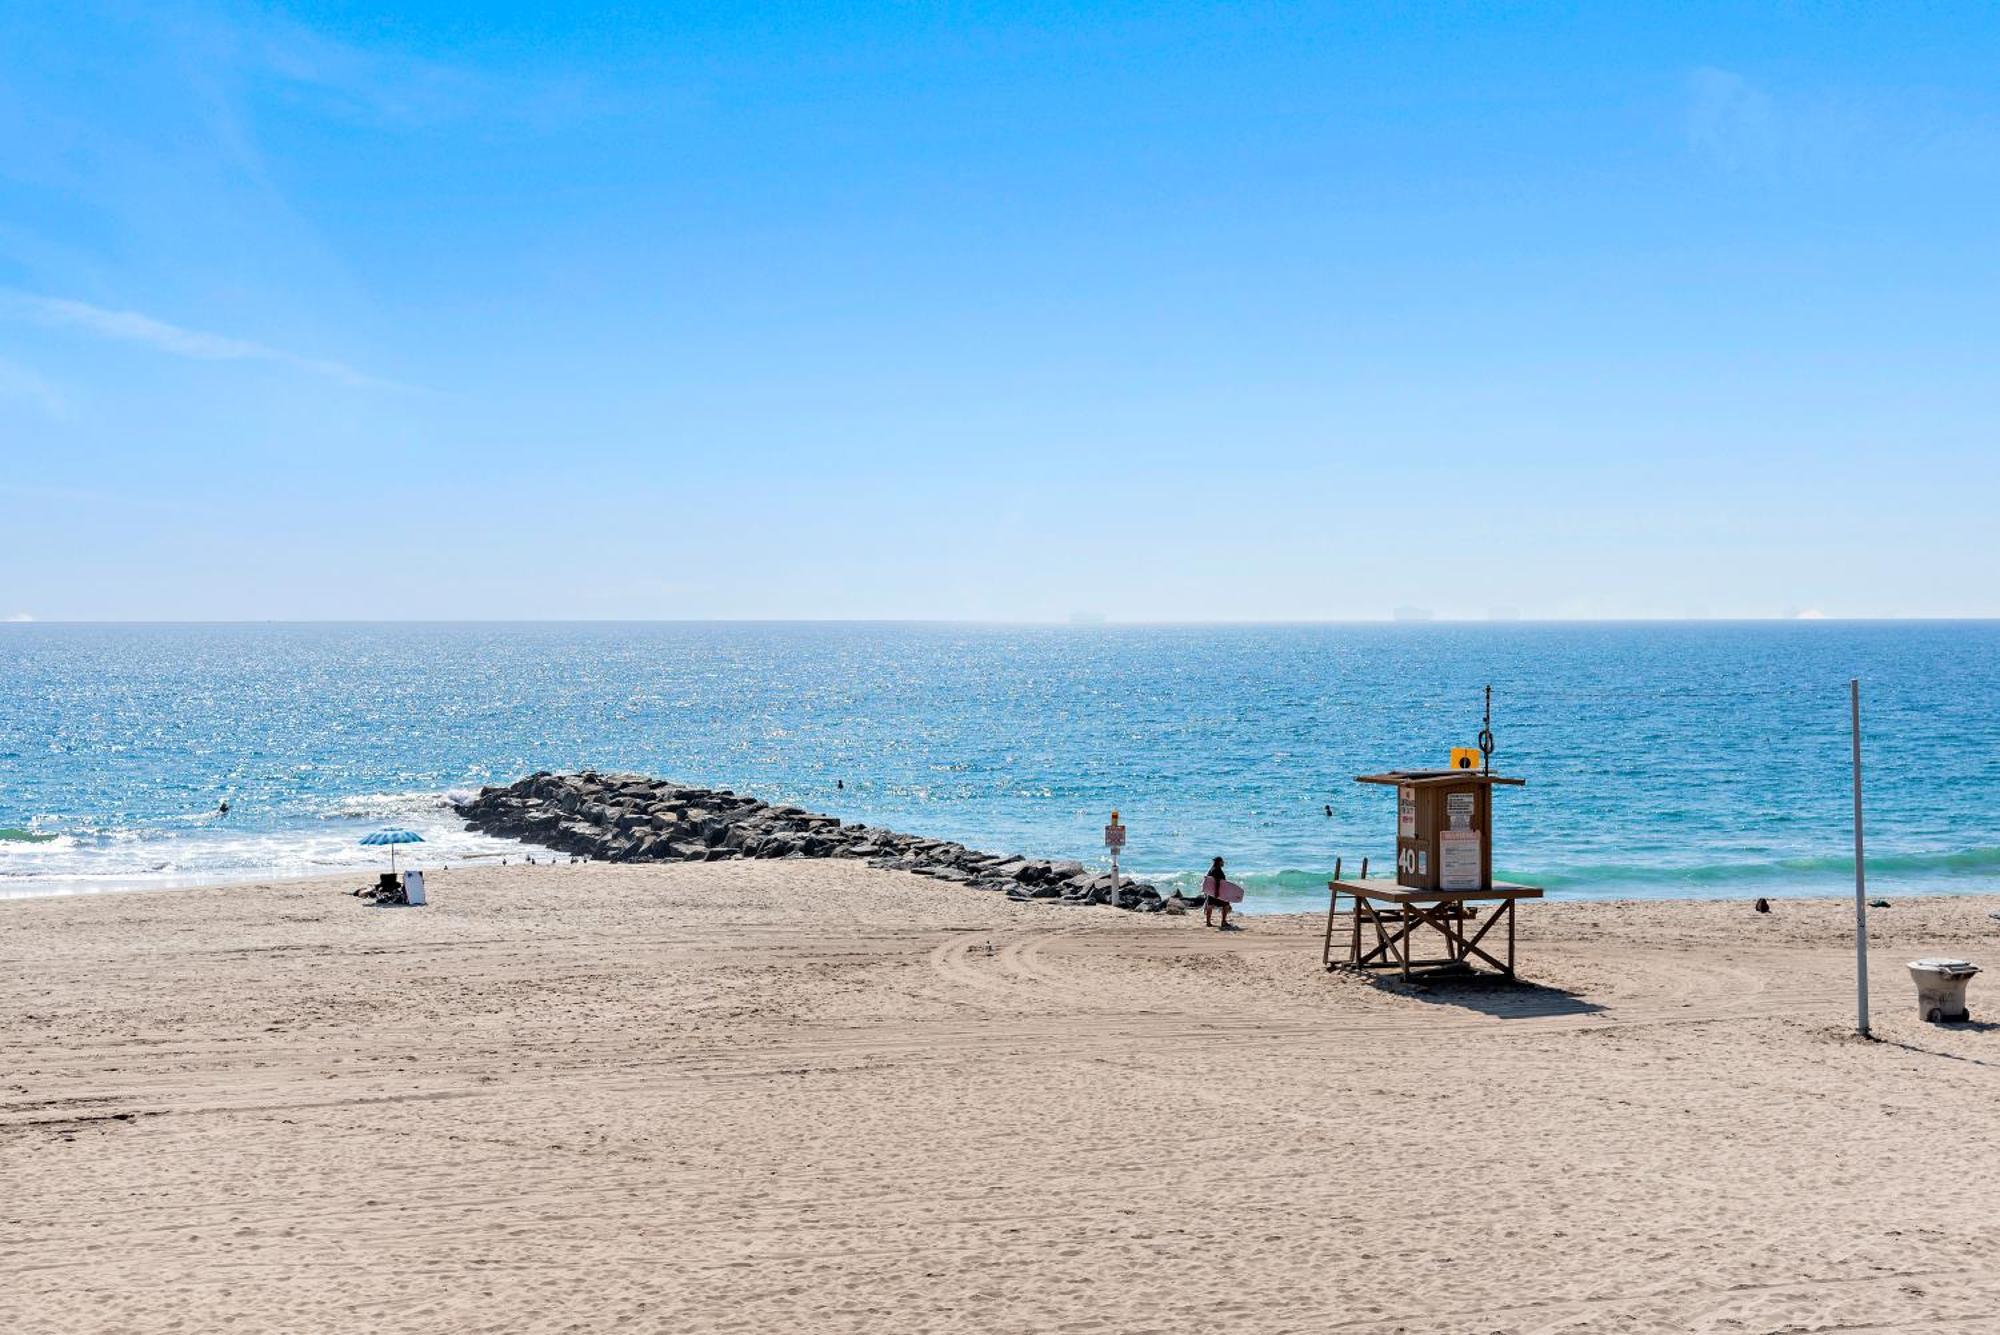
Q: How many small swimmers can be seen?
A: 3